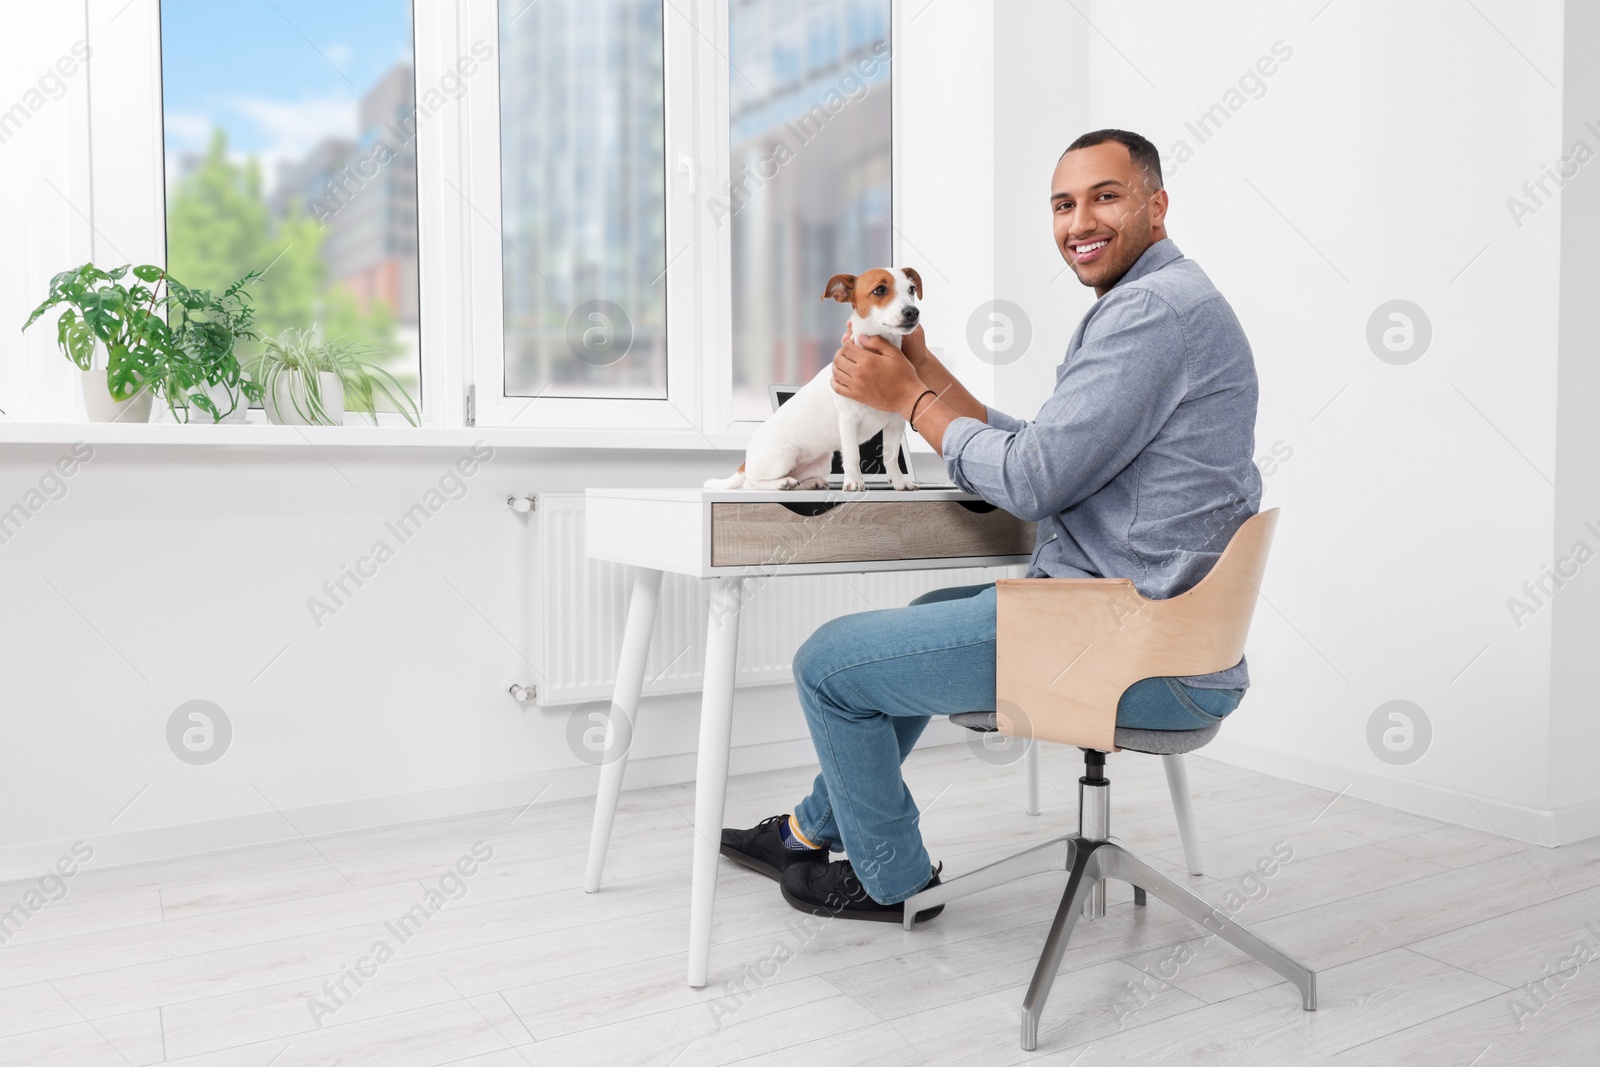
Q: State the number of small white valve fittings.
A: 2